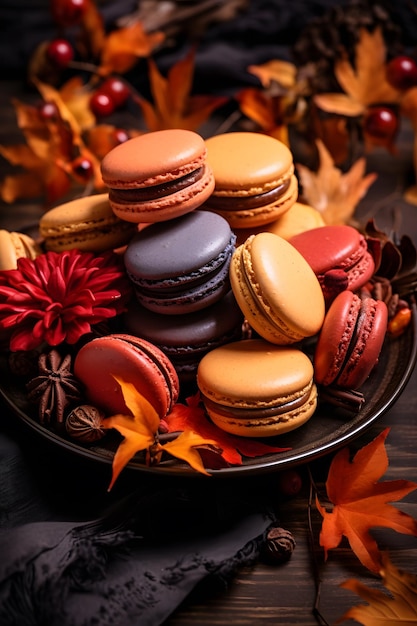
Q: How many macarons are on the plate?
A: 12